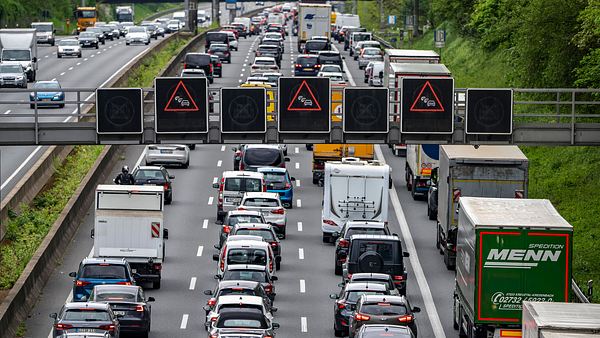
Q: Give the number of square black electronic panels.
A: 7